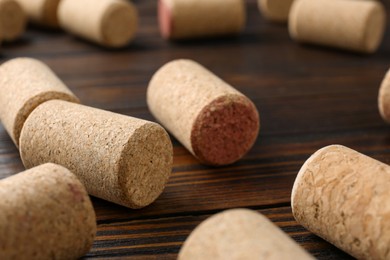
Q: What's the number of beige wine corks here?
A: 13